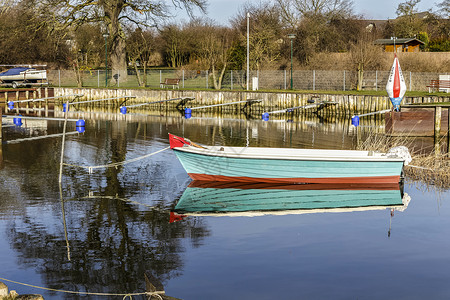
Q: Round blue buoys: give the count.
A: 8